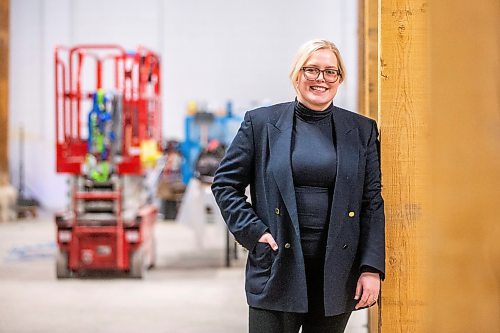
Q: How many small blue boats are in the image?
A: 0